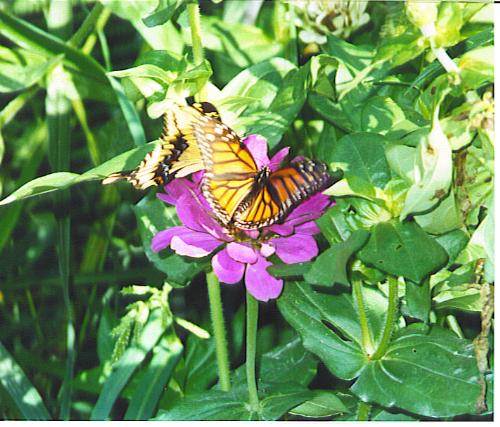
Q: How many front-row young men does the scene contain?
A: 0